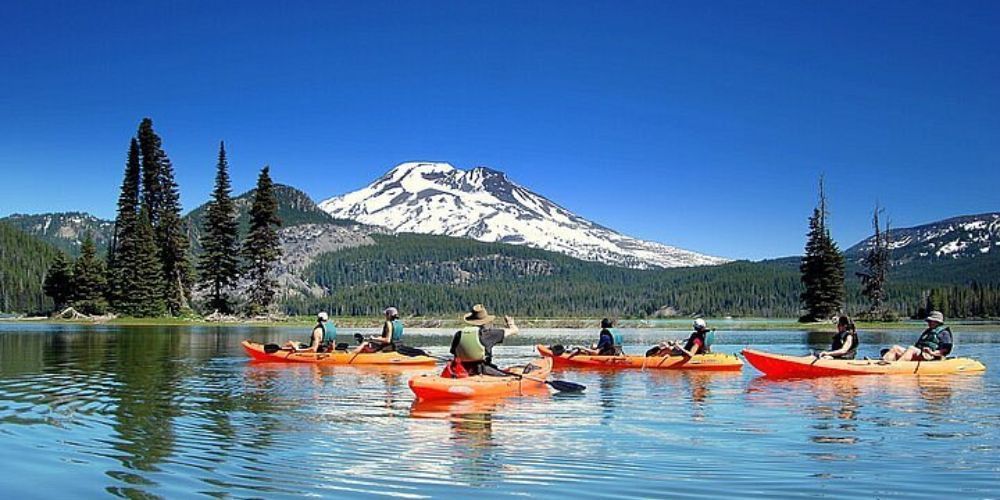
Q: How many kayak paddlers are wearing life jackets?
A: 7